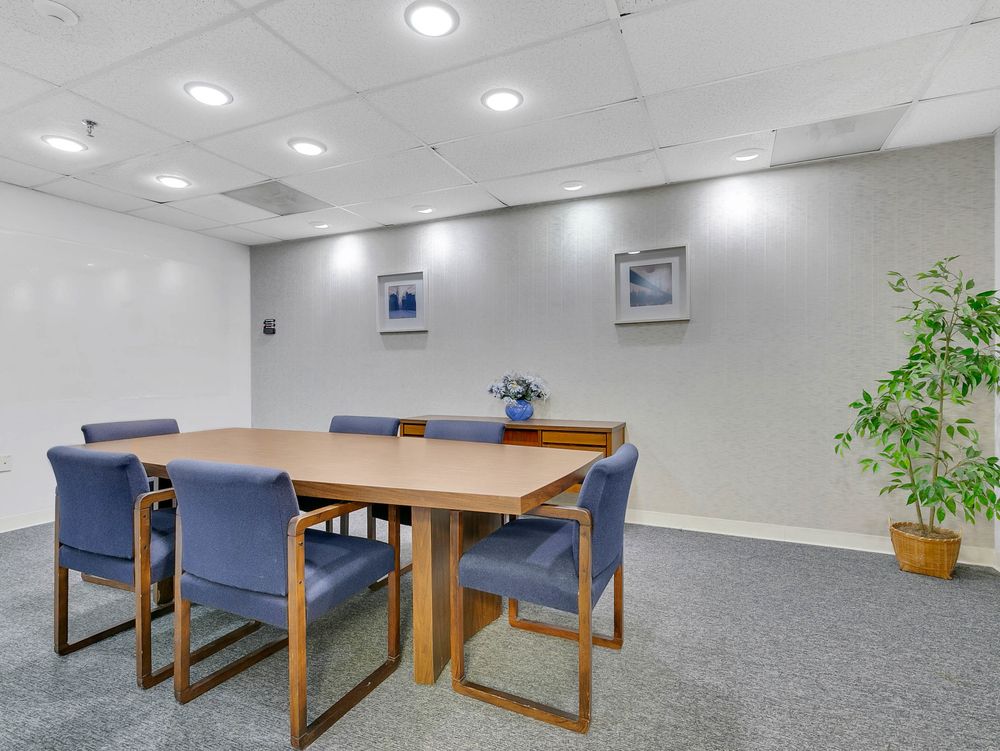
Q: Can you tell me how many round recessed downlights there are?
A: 10